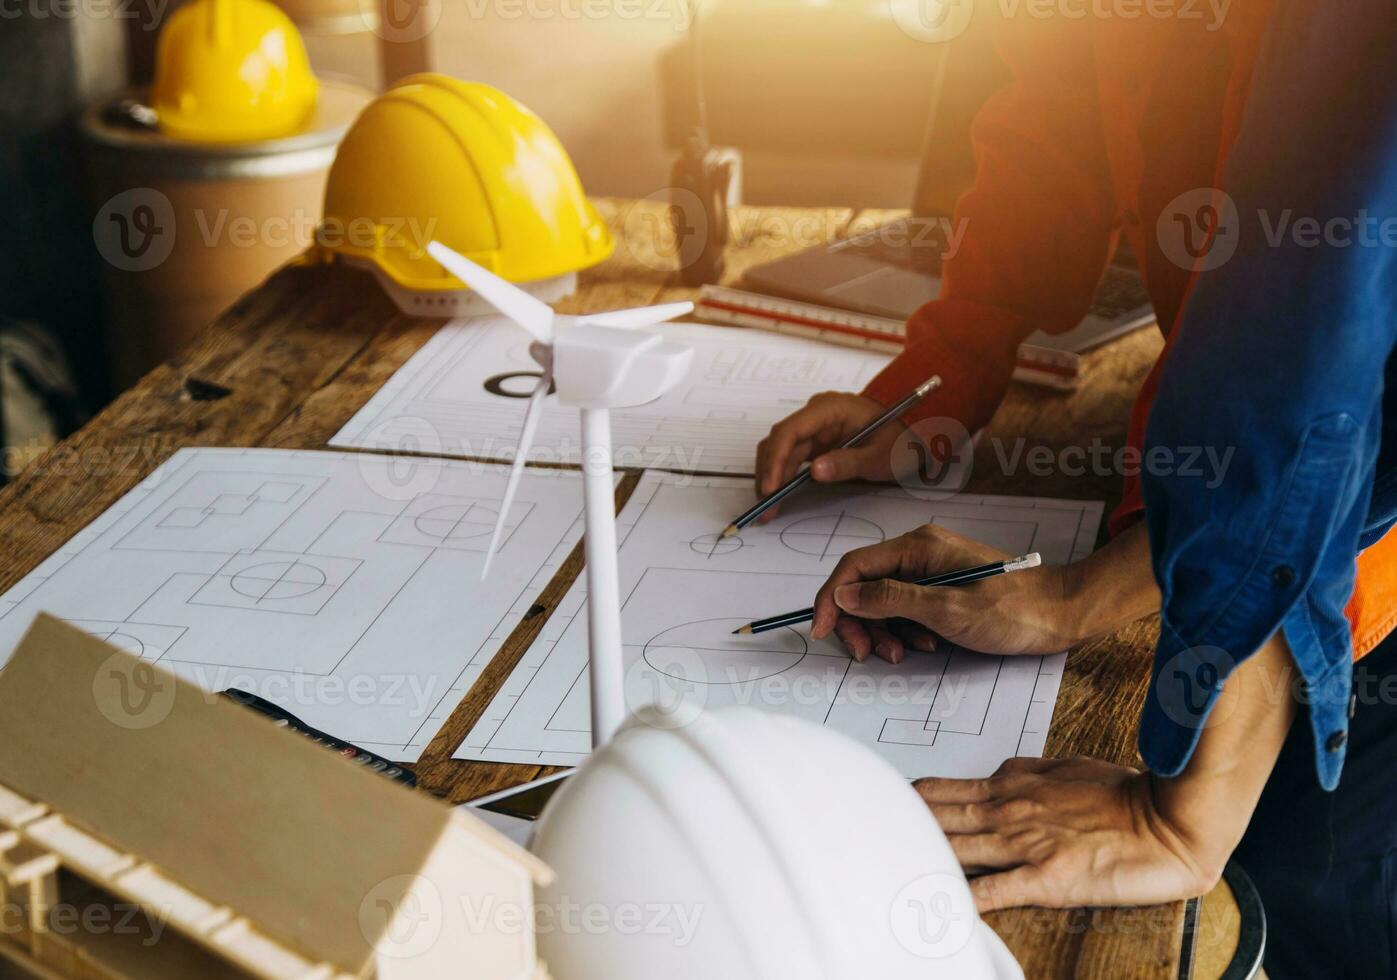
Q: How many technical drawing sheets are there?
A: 3